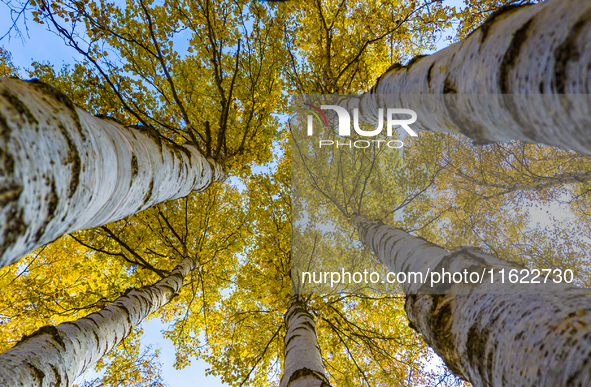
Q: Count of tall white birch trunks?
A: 5